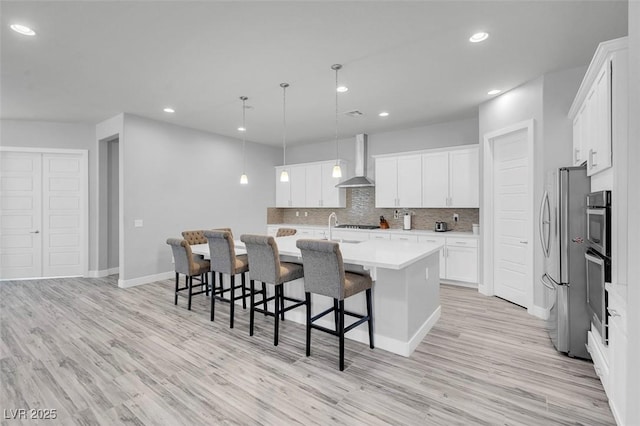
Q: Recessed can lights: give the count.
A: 7